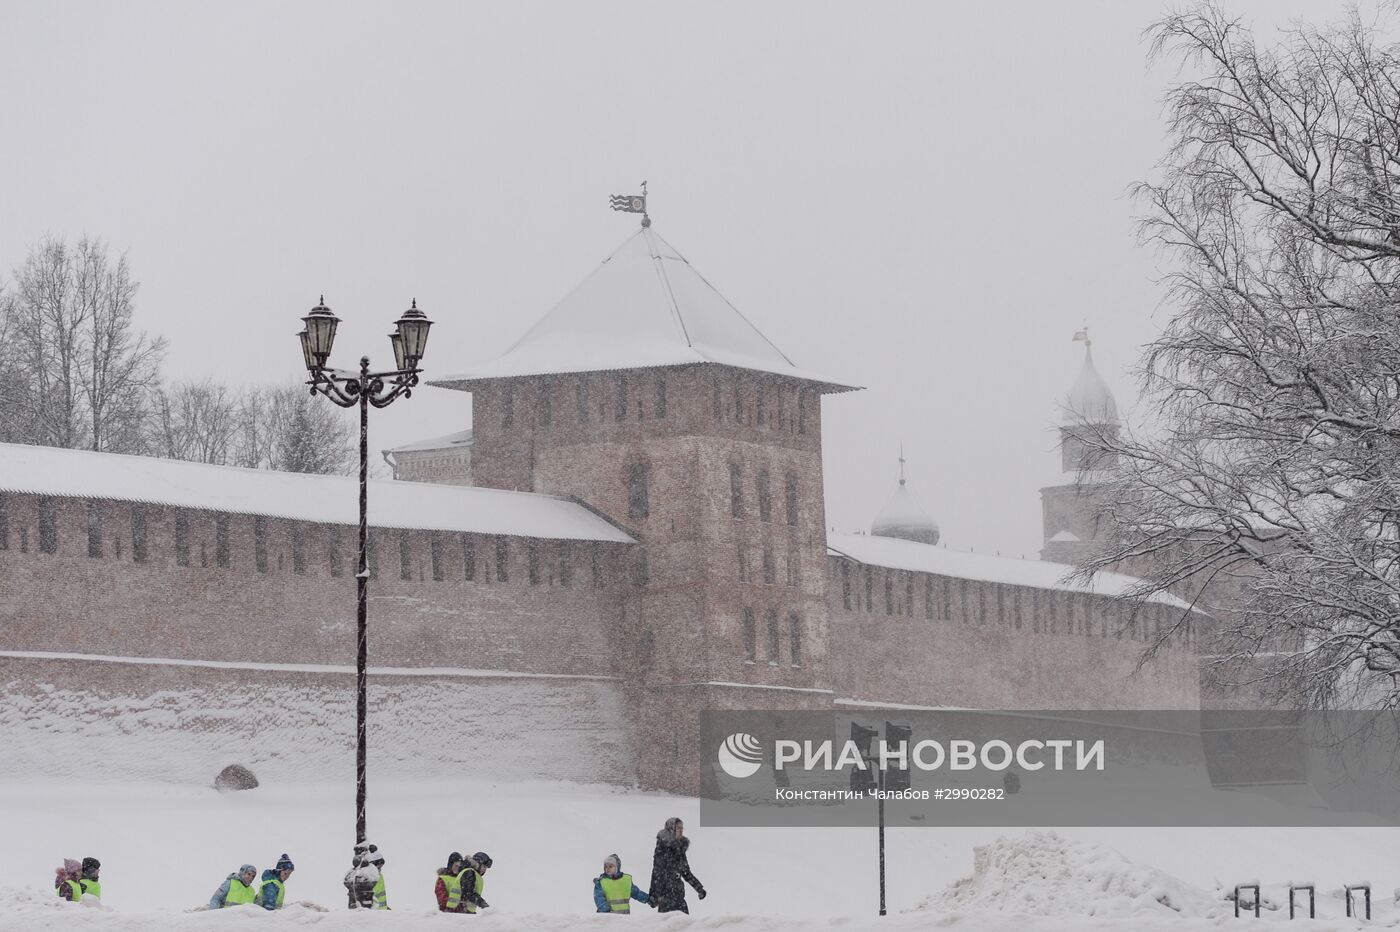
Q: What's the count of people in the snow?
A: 9